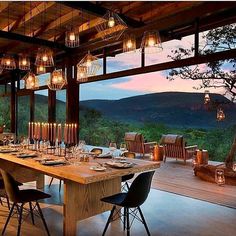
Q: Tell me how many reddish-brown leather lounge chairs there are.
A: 2